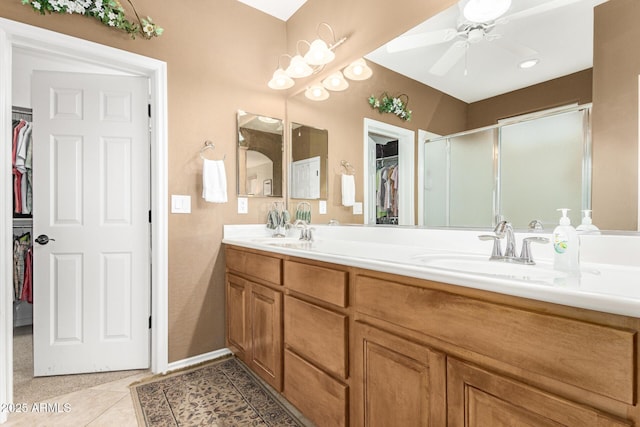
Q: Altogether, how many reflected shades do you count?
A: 3